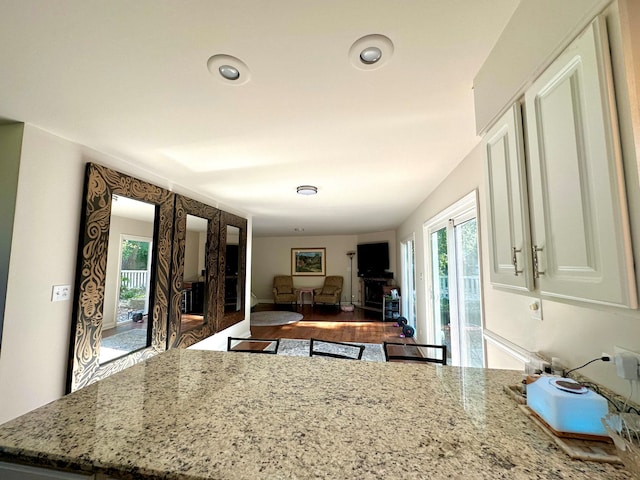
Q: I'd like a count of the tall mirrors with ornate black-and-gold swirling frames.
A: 3